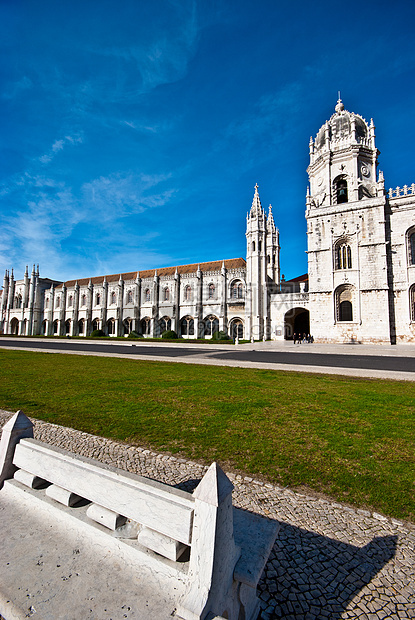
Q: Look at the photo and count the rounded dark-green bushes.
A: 4